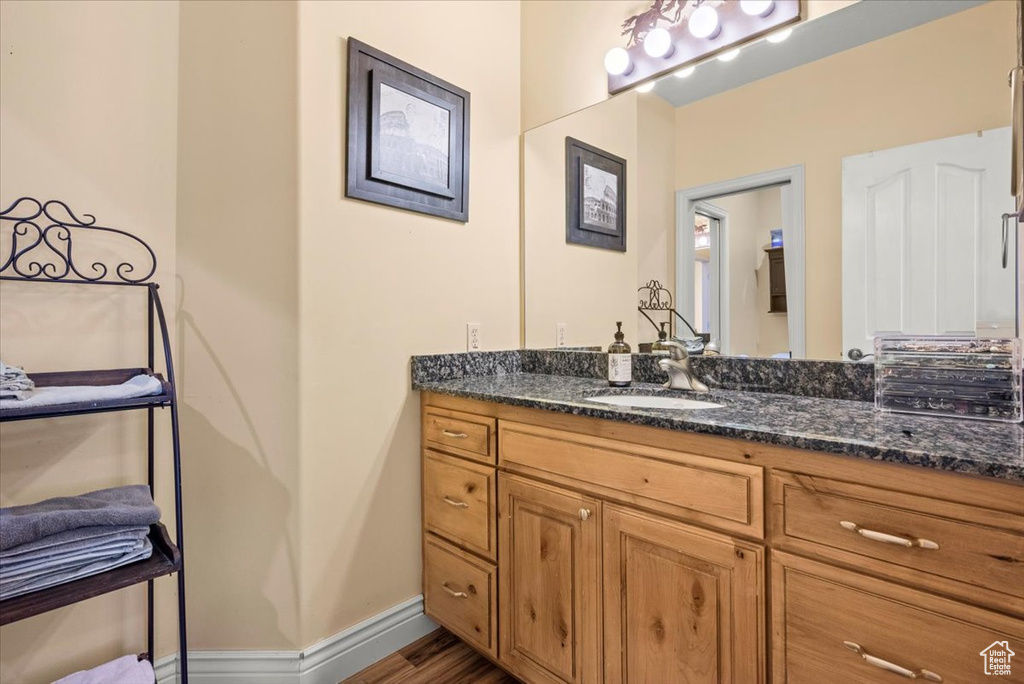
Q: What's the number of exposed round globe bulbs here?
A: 4